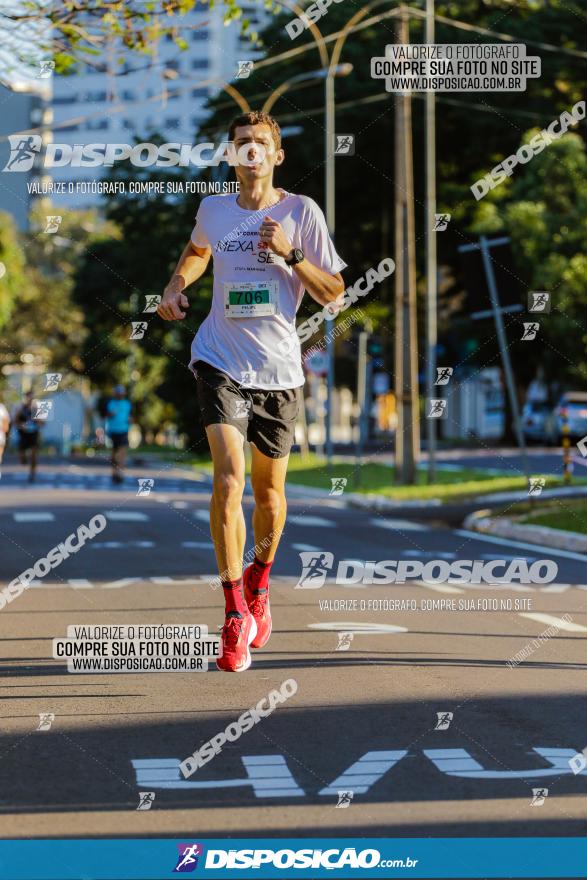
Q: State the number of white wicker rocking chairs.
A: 0